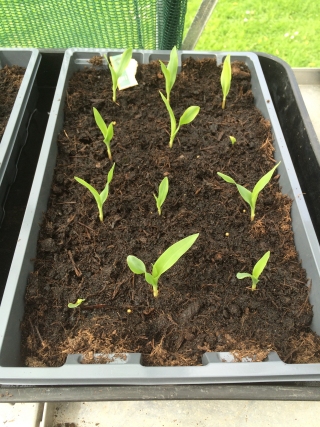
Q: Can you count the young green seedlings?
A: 12